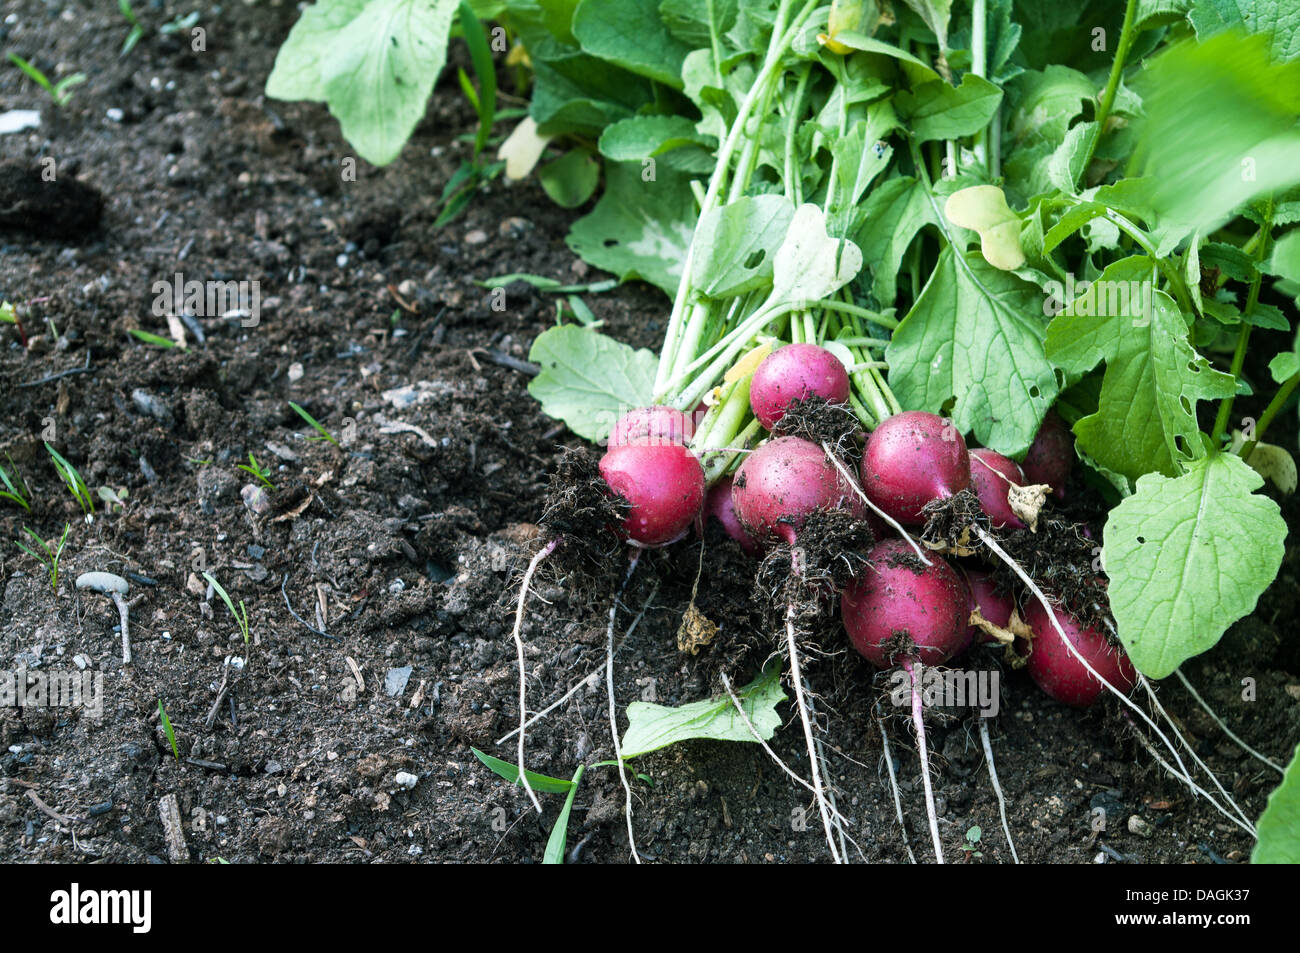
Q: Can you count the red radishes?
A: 11